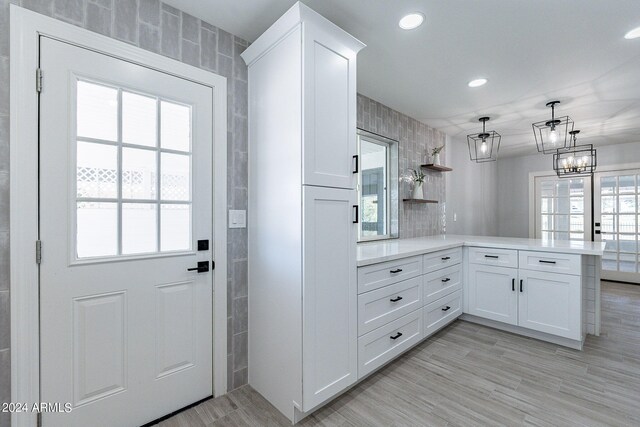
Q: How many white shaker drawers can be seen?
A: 8